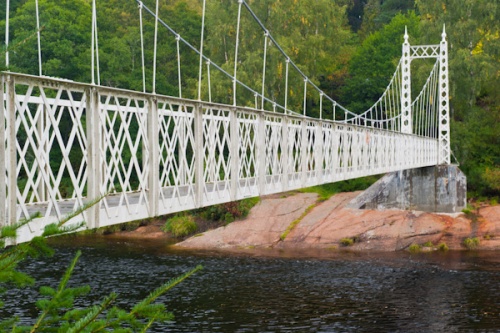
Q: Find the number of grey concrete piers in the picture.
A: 1